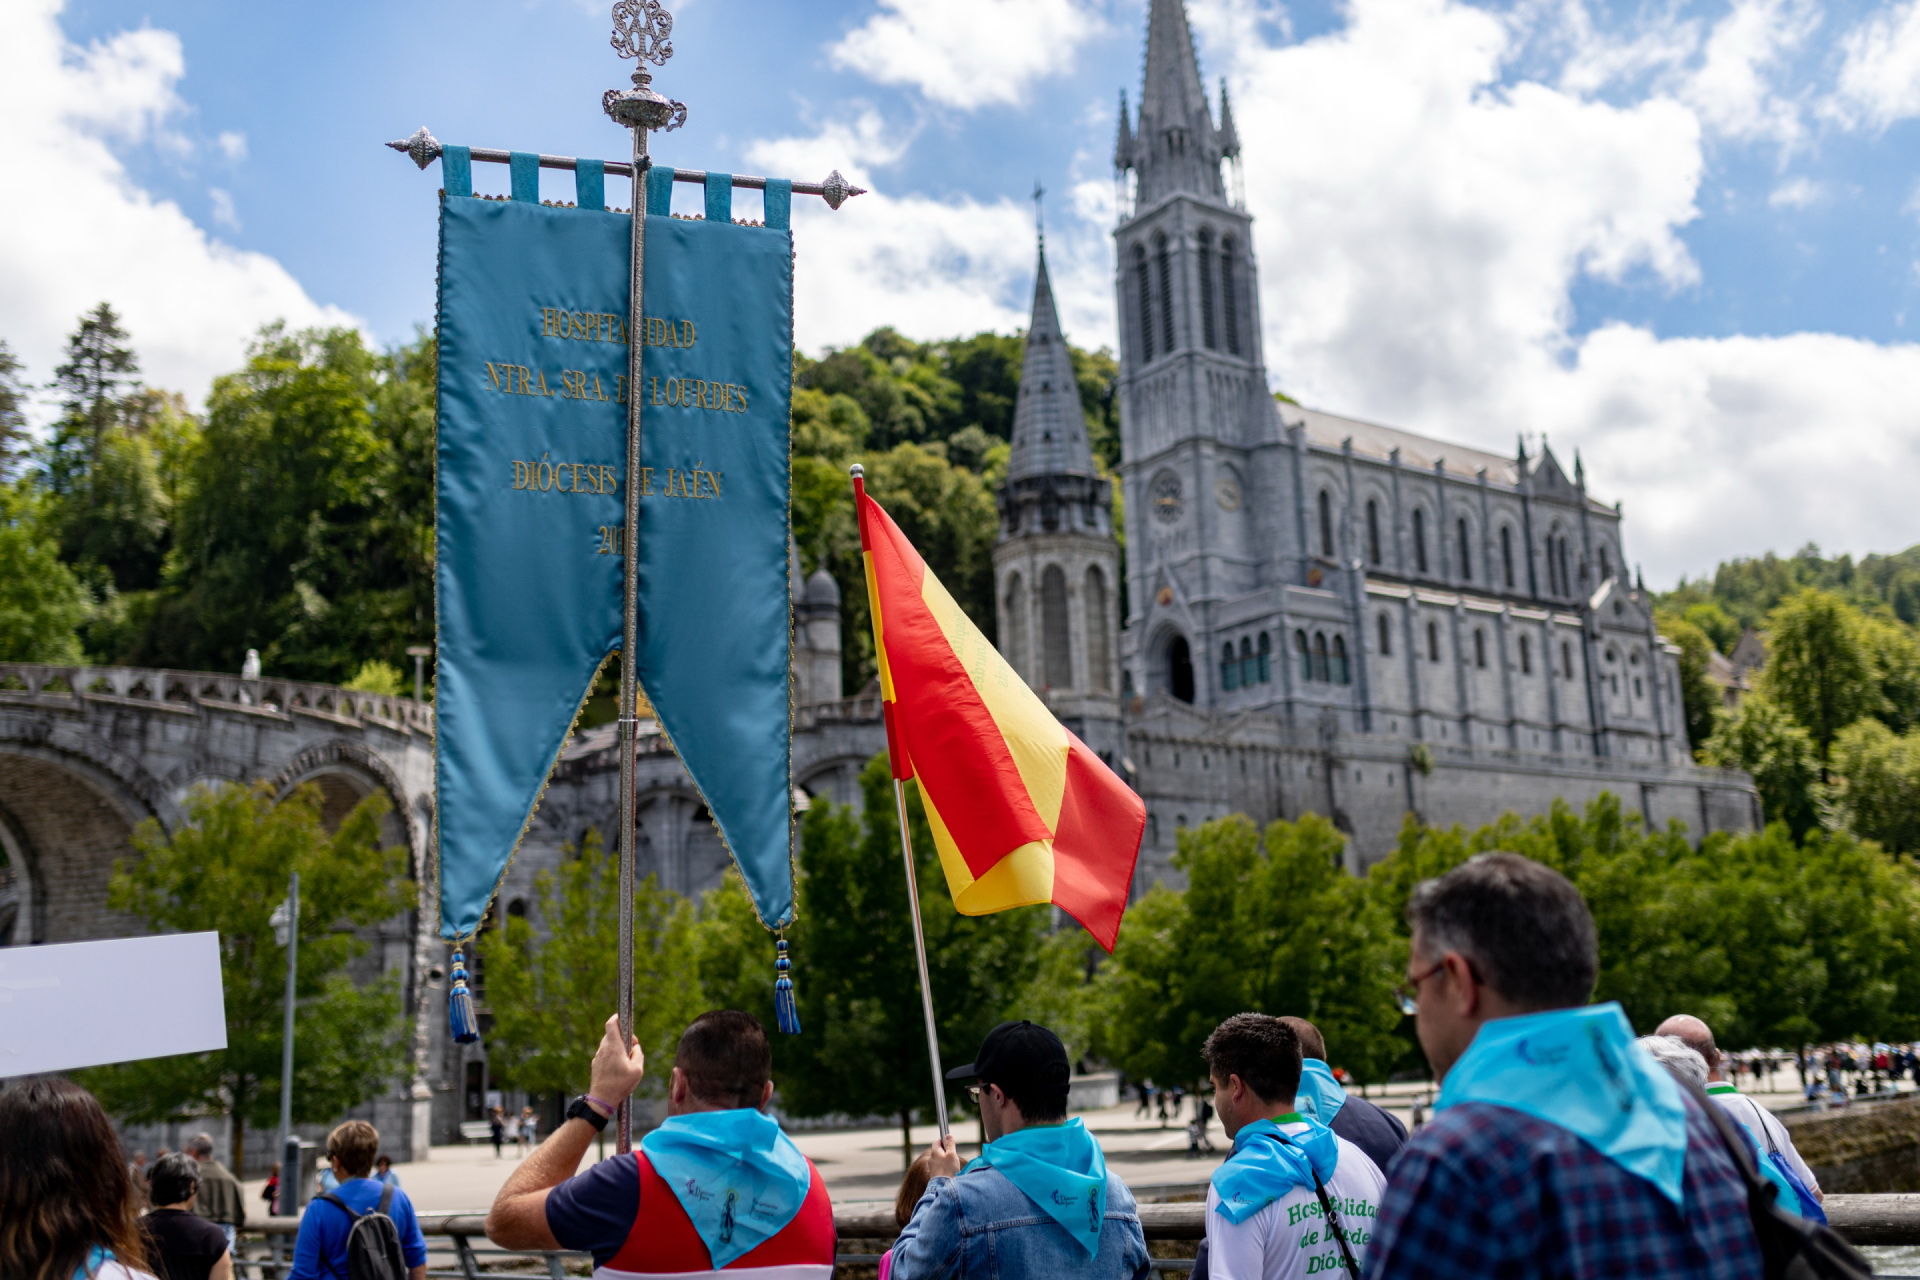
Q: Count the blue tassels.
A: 2